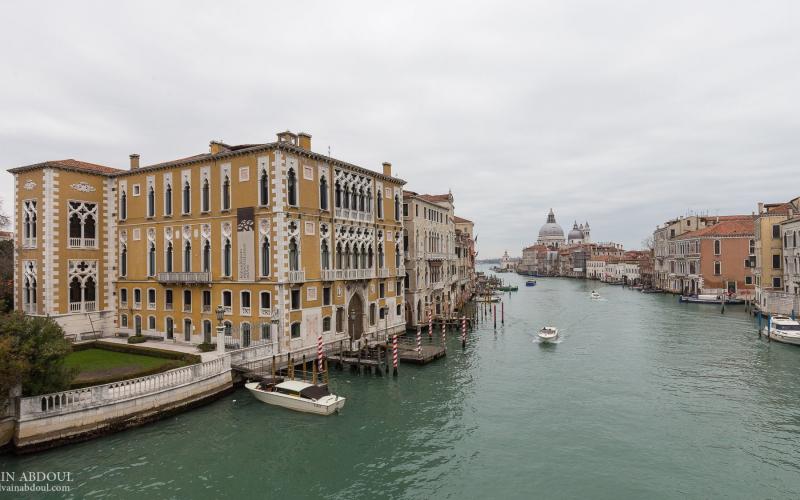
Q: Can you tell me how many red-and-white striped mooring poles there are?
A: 6